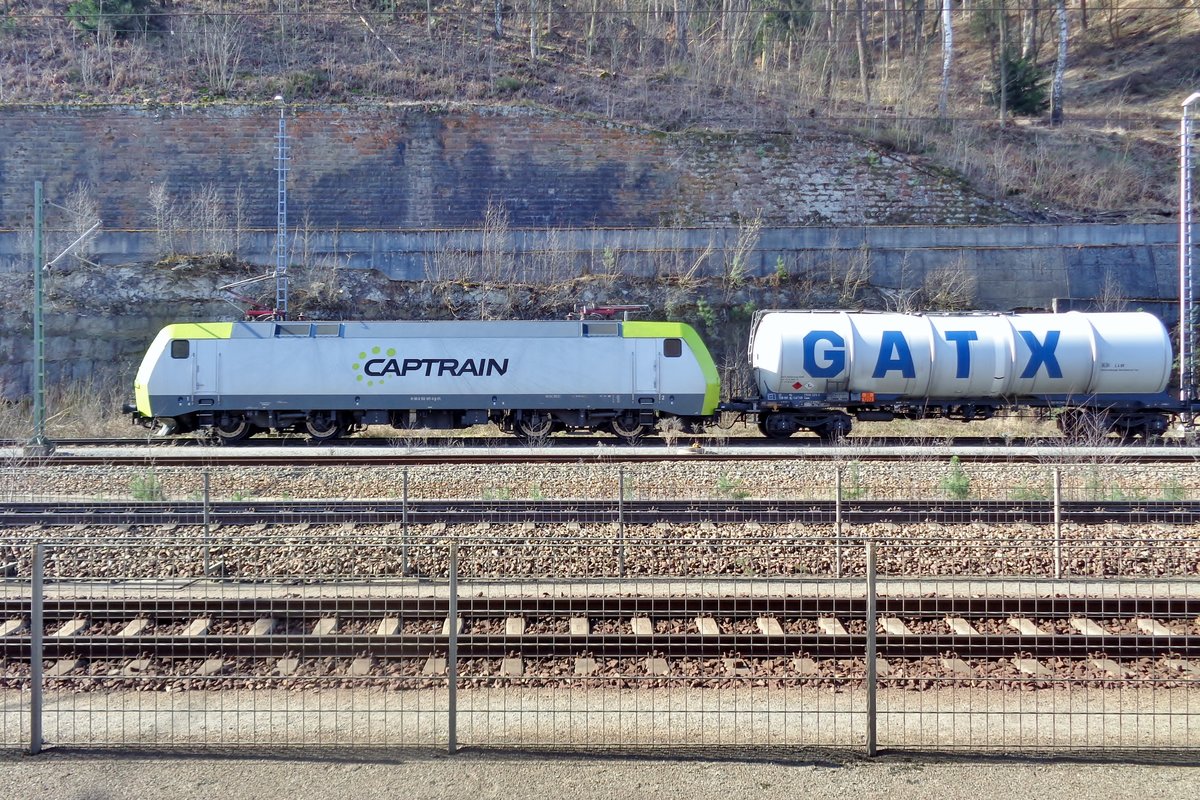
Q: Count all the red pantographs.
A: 2